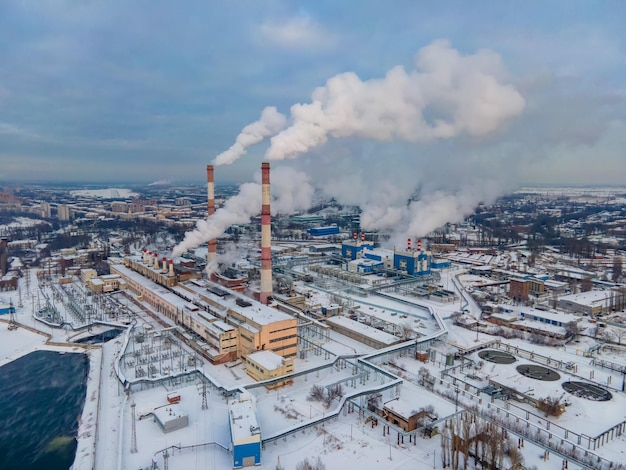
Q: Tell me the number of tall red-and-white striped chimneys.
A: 2